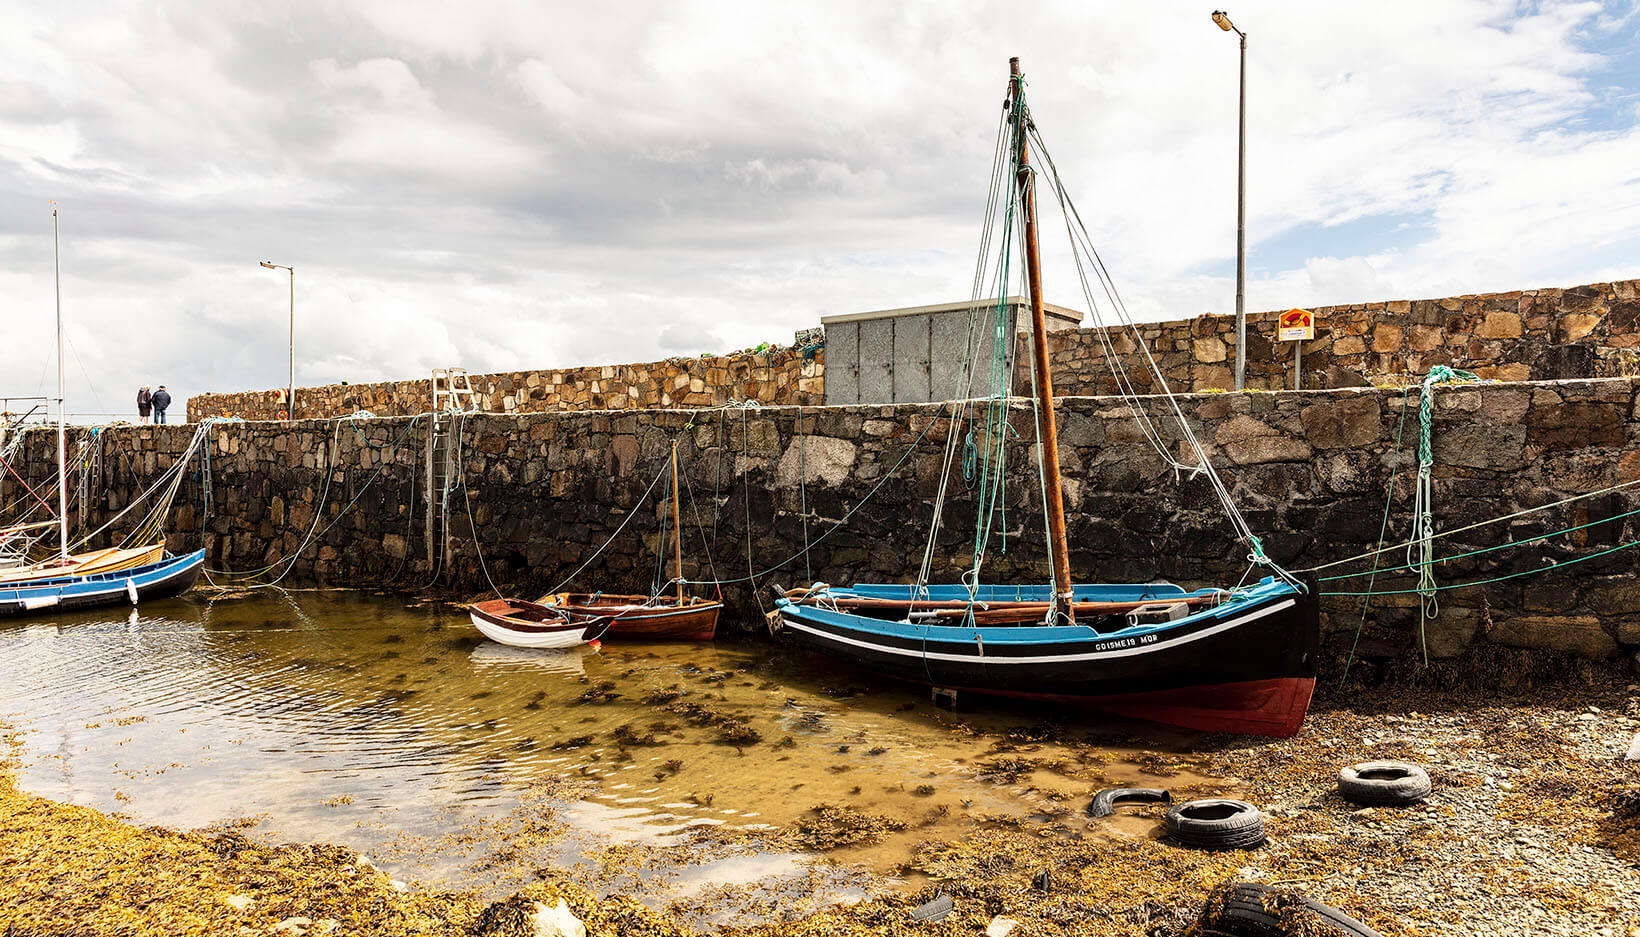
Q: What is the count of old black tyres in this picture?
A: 4